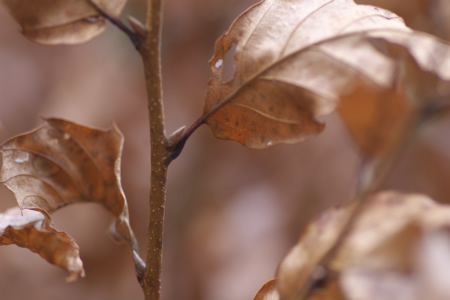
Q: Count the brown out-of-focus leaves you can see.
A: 2